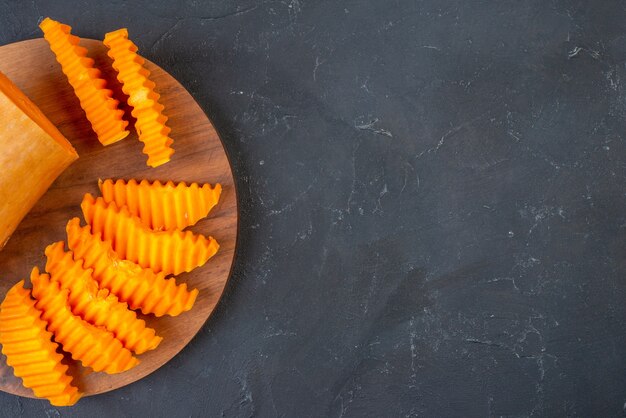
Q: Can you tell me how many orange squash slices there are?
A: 8